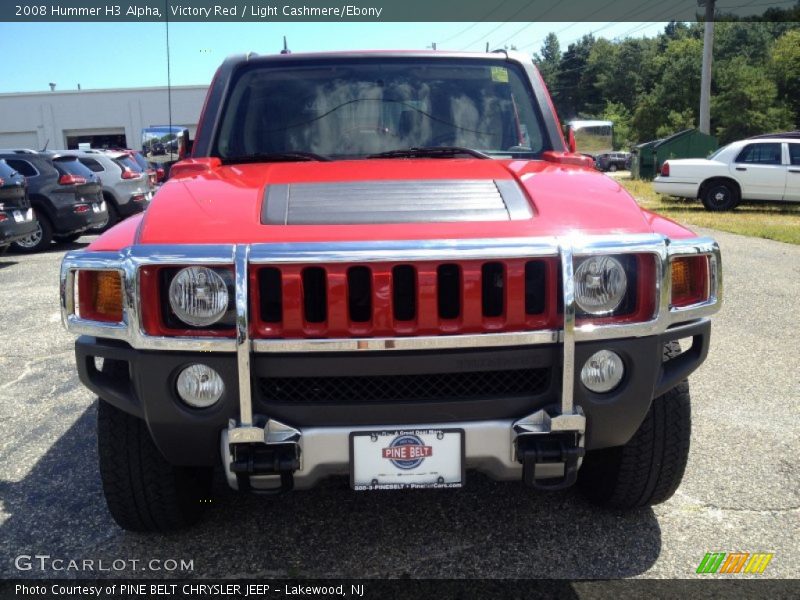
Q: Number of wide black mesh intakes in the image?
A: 1